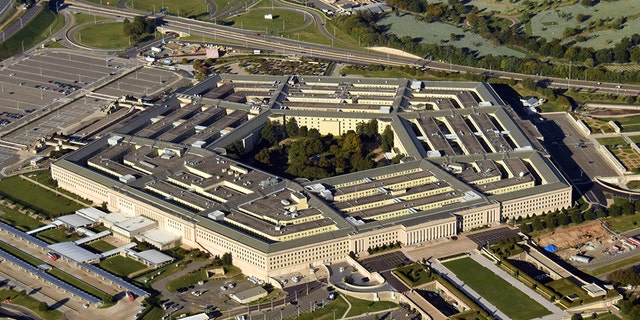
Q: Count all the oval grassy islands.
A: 2